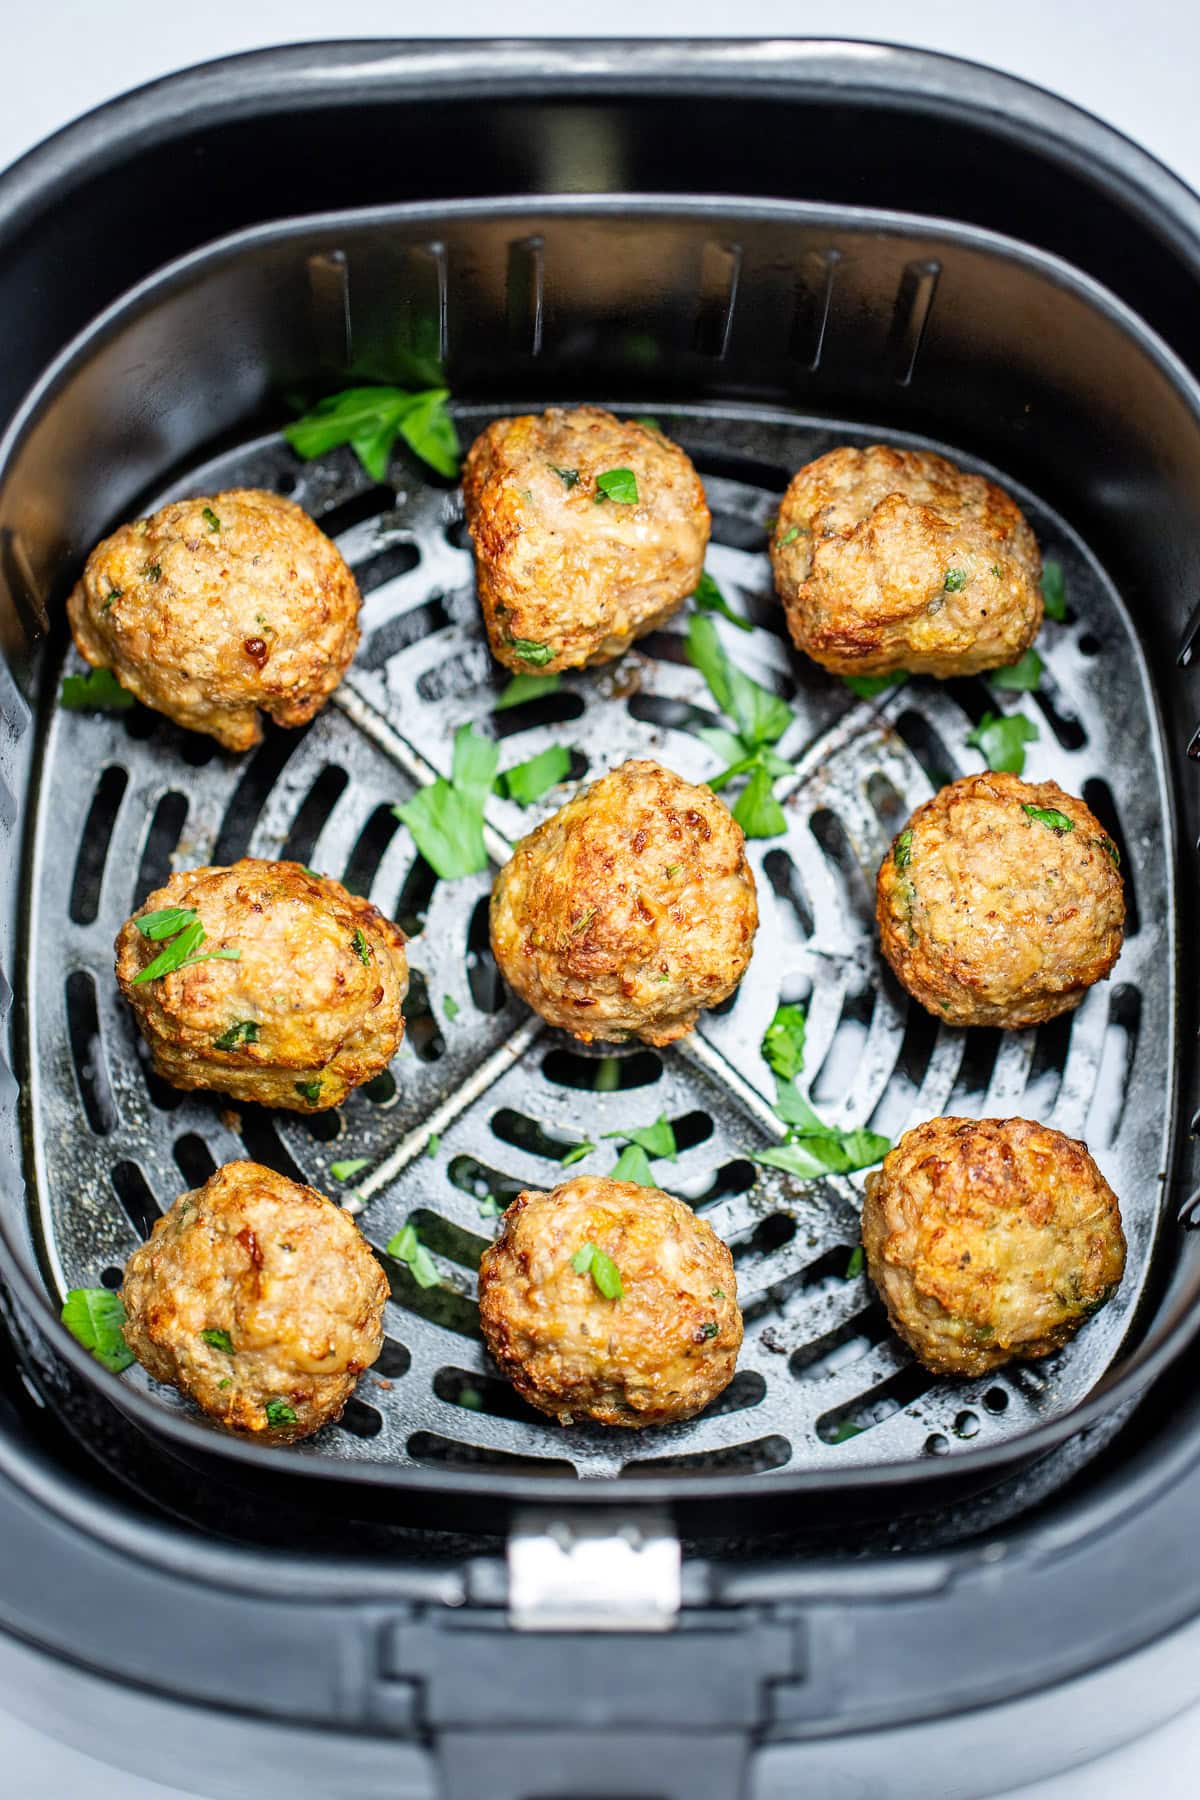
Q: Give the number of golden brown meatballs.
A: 9